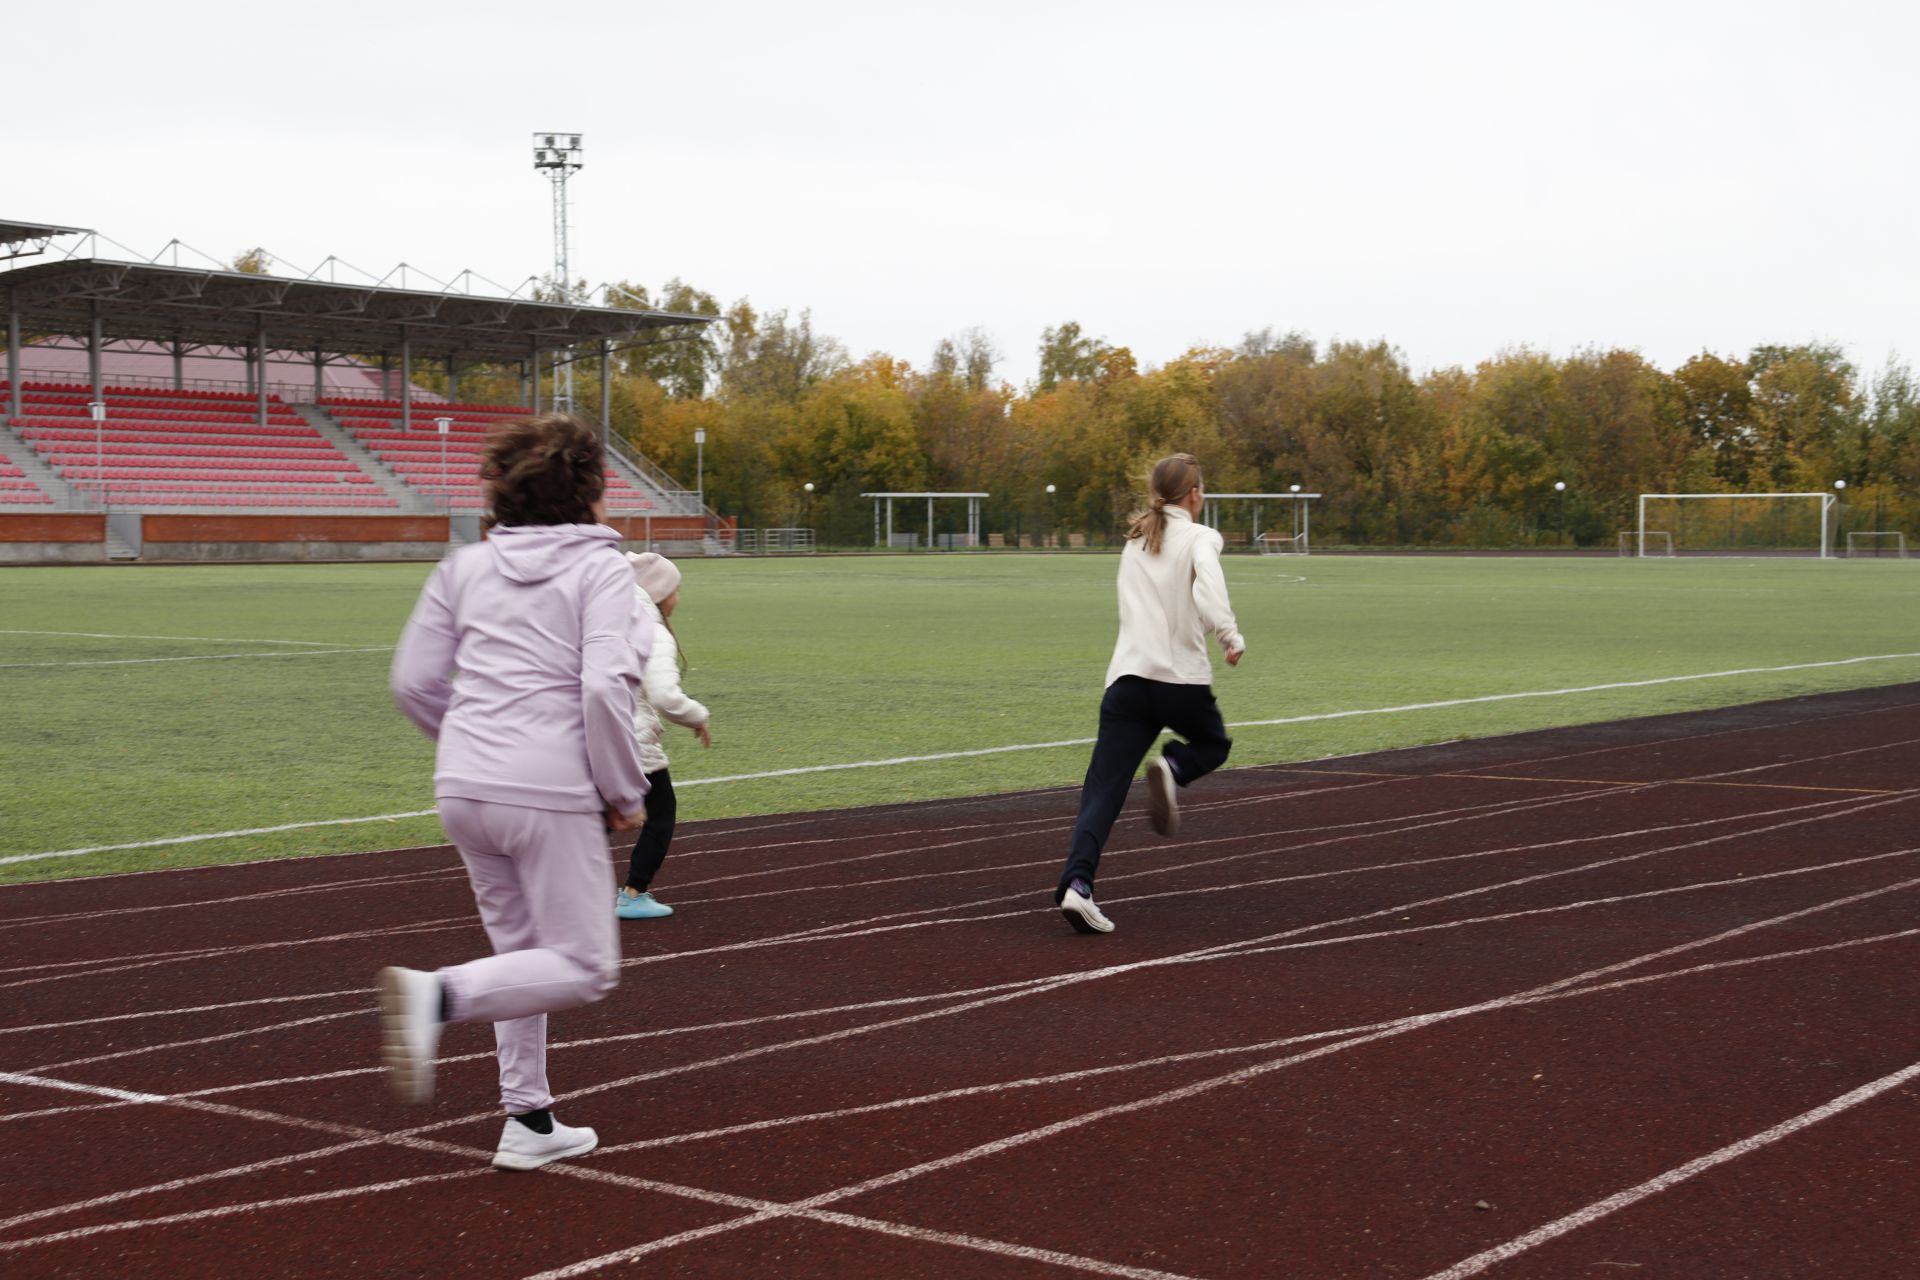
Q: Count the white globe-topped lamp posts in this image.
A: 5